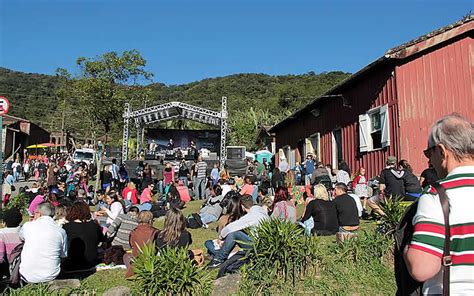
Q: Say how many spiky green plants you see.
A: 3